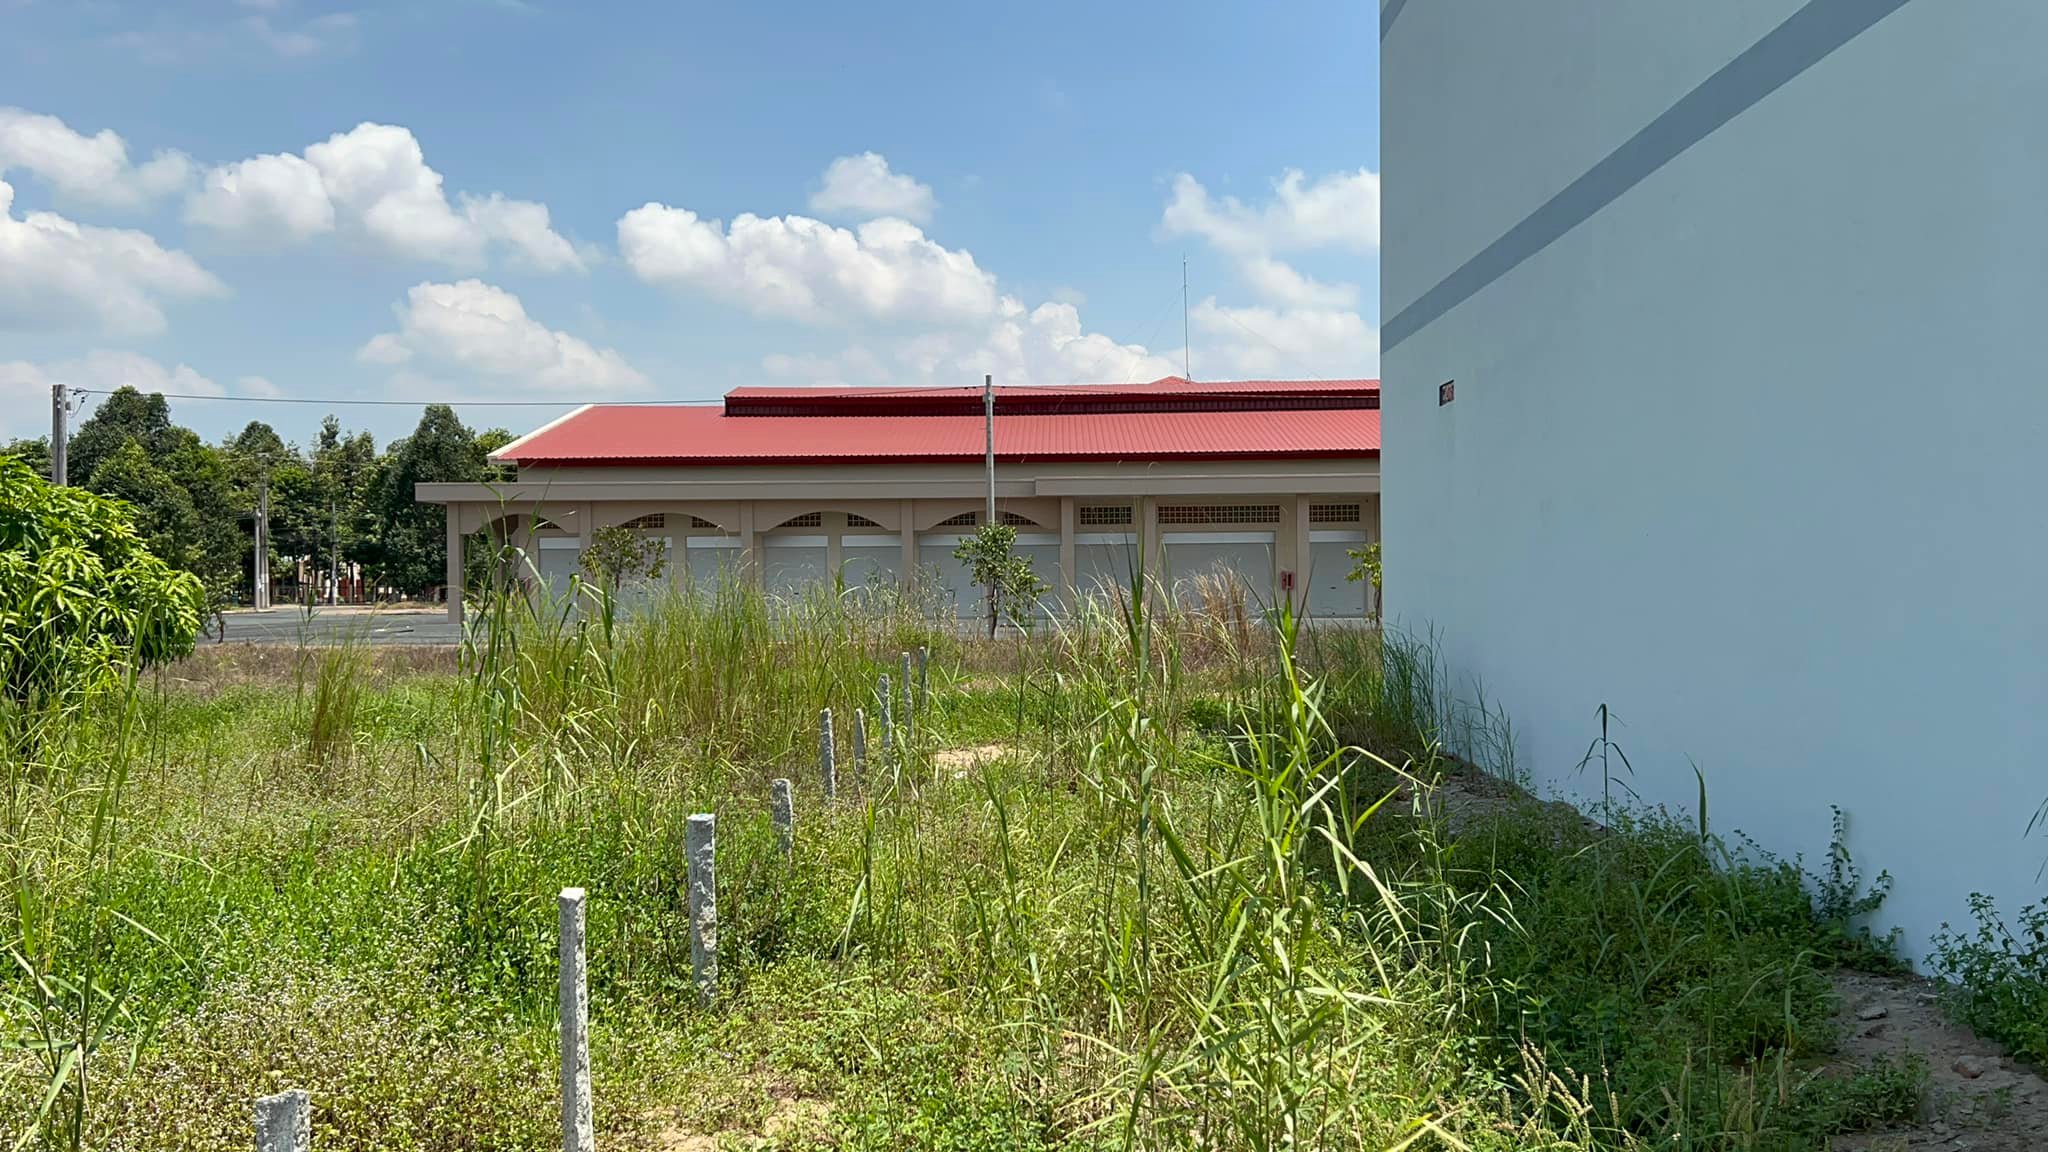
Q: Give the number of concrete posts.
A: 9